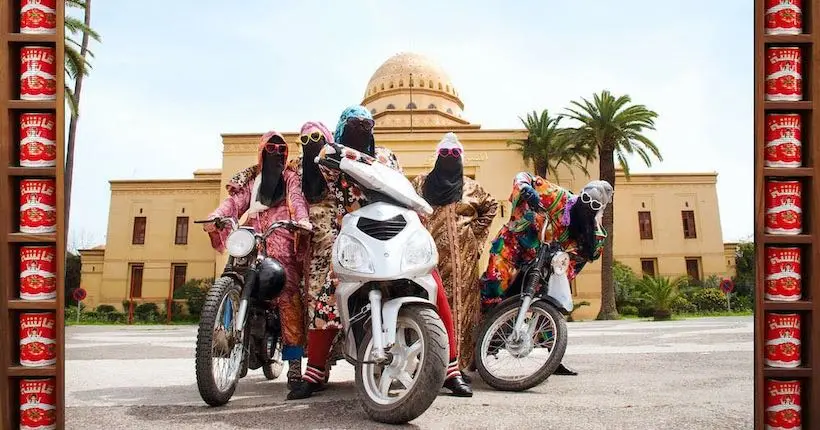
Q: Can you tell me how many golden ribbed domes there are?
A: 1